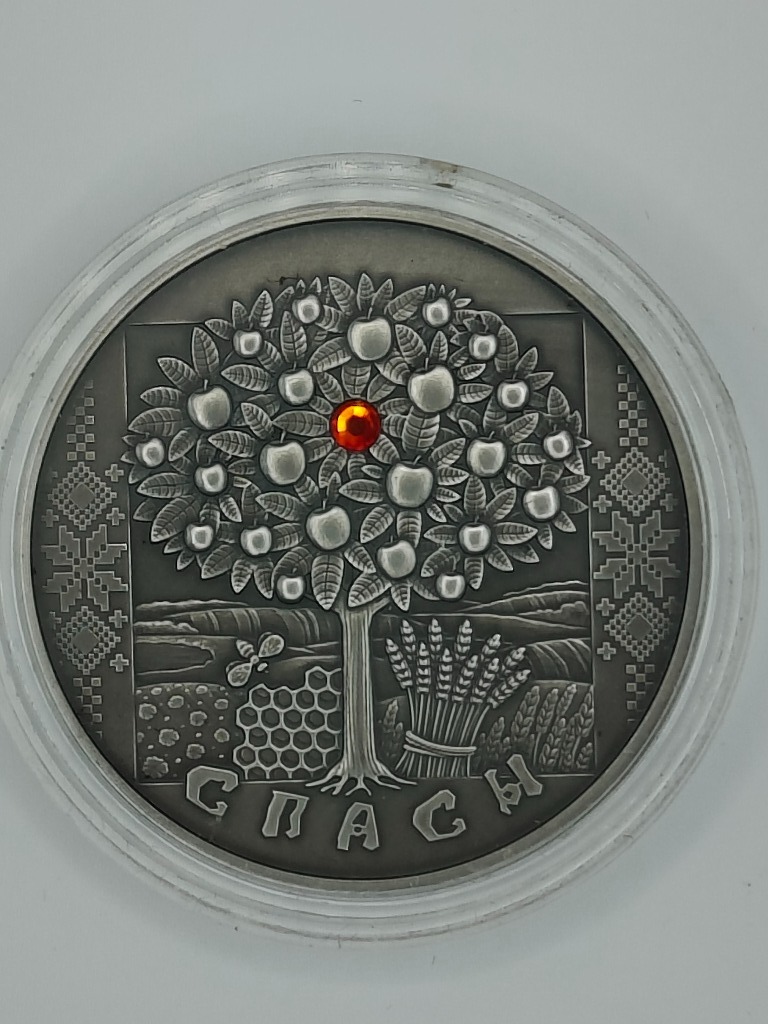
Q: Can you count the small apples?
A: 13